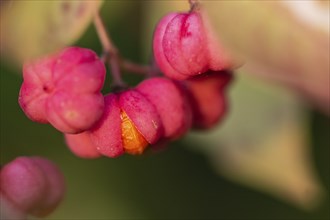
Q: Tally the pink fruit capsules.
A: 5